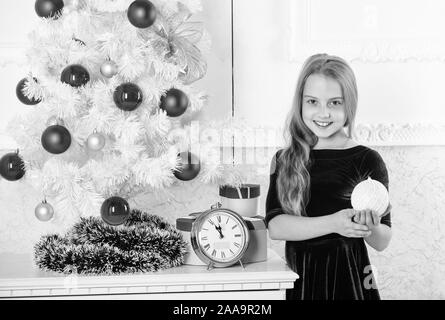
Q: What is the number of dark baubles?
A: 10